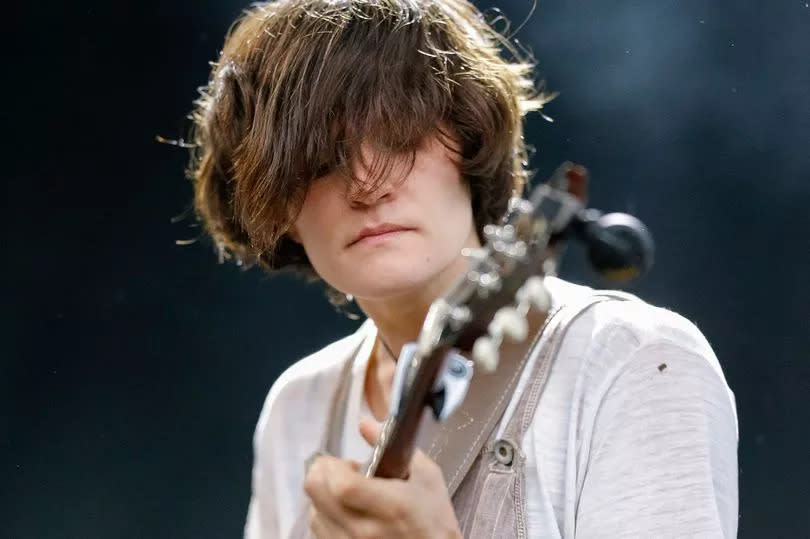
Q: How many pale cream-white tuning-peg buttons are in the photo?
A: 3